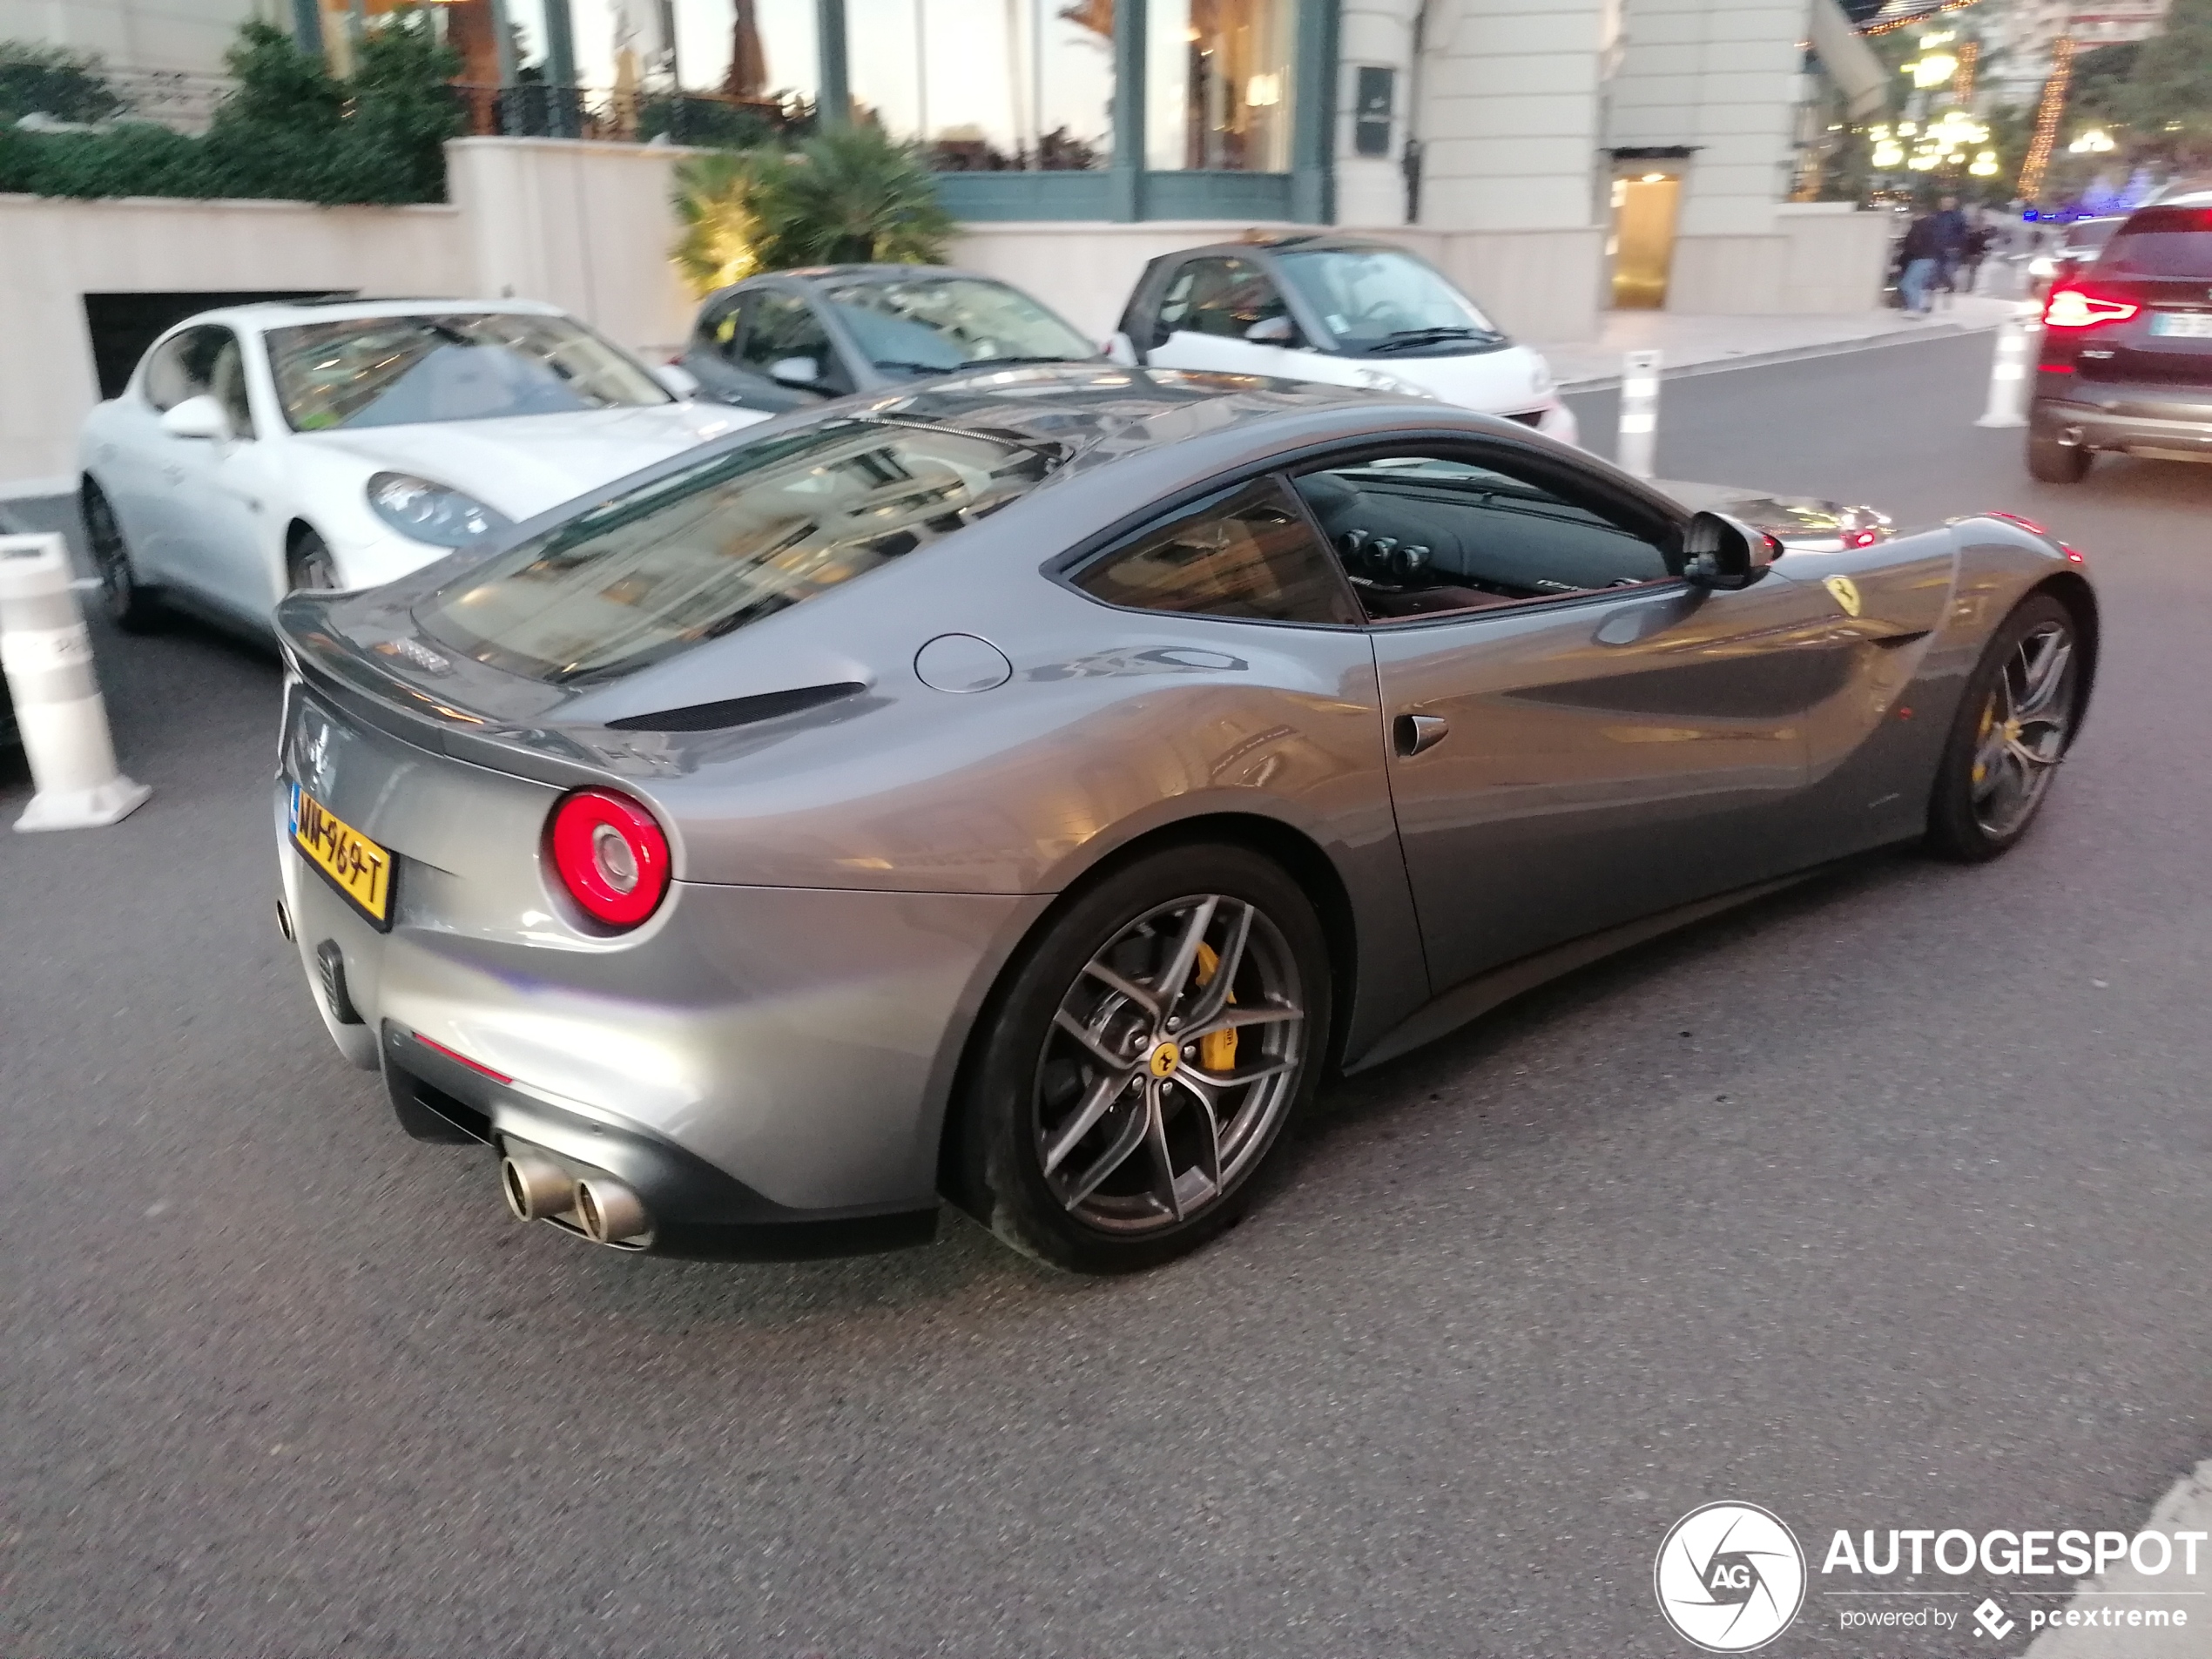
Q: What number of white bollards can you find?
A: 3